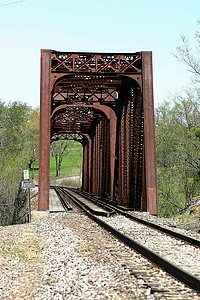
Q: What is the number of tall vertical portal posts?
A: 2